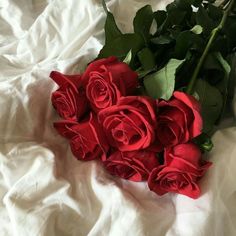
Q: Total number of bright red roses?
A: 7